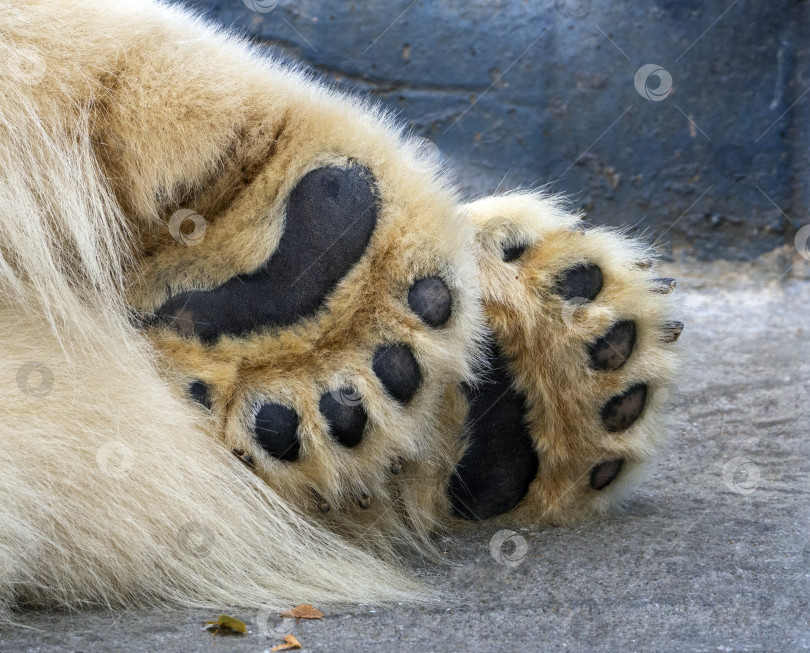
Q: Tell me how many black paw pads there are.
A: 12